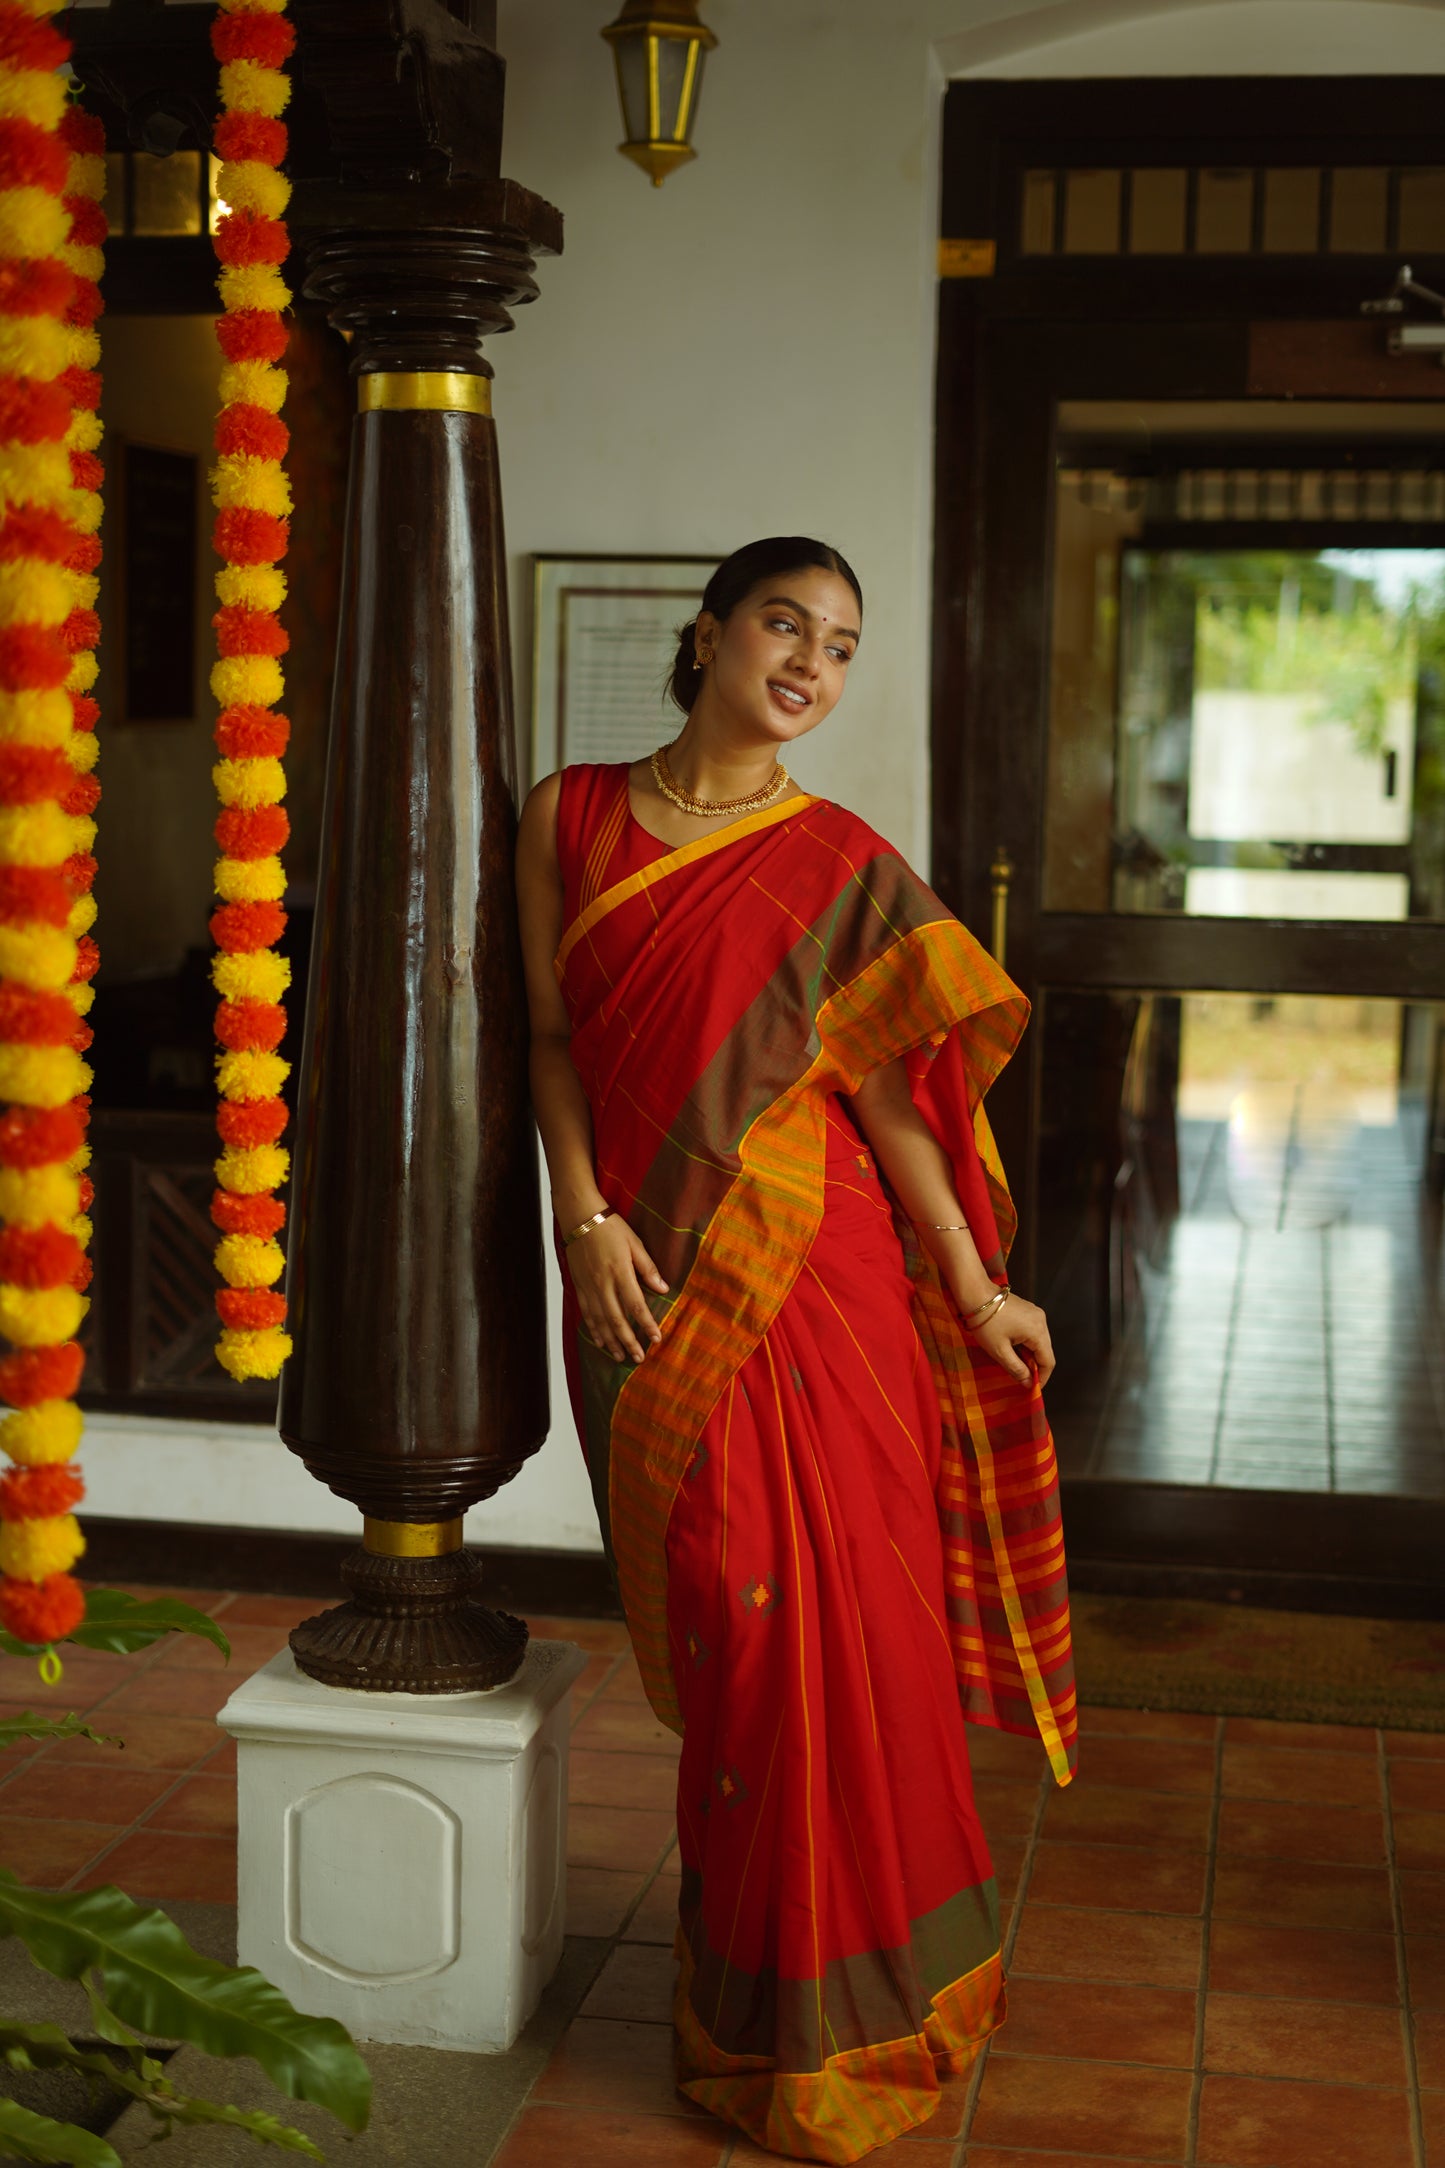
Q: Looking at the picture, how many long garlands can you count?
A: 3